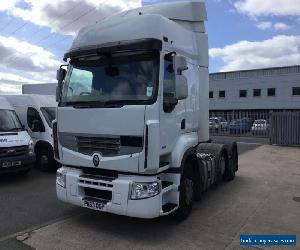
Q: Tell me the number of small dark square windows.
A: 6